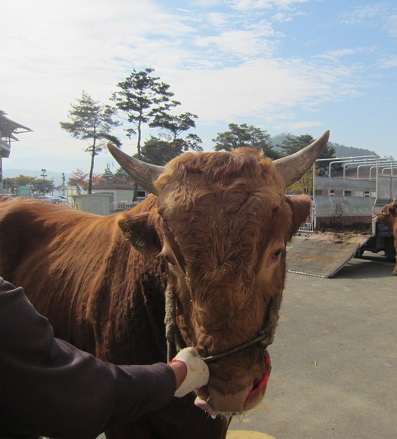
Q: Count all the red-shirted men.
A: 0